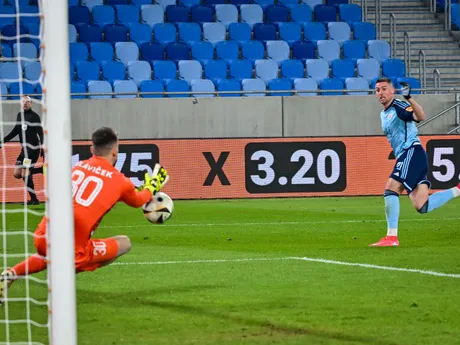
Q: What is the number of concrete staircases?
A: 1